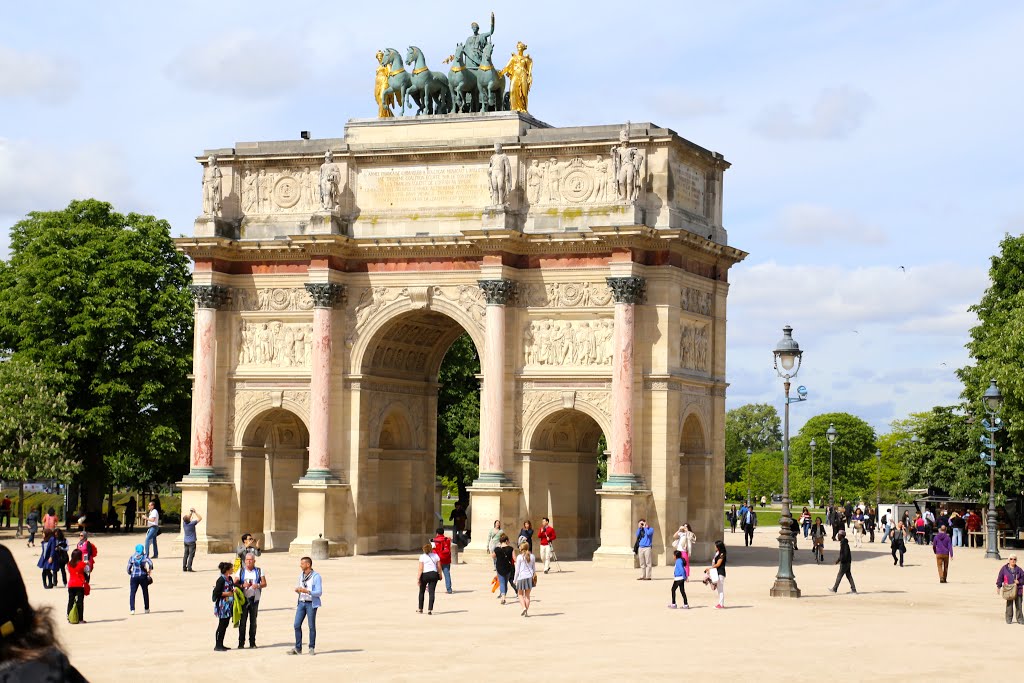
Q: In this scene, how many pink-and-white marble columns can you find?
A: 4